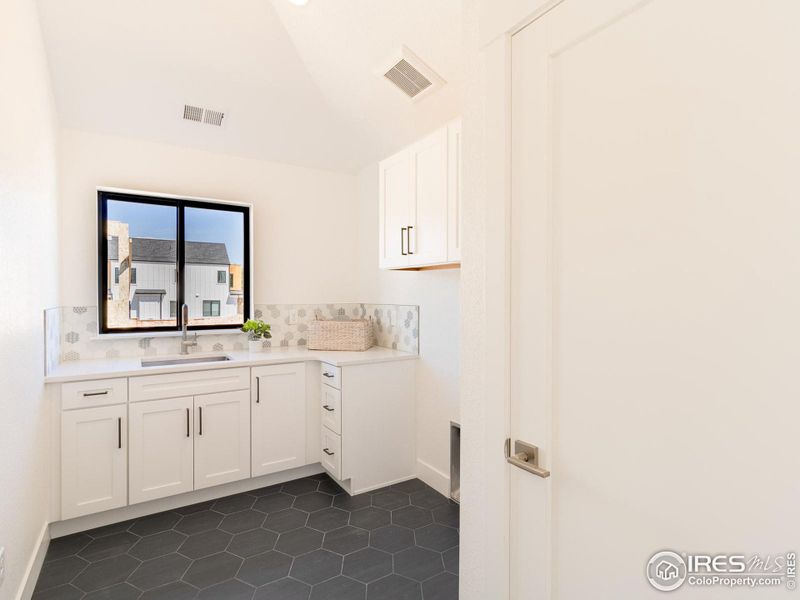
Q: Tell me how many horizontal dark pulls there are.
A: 4